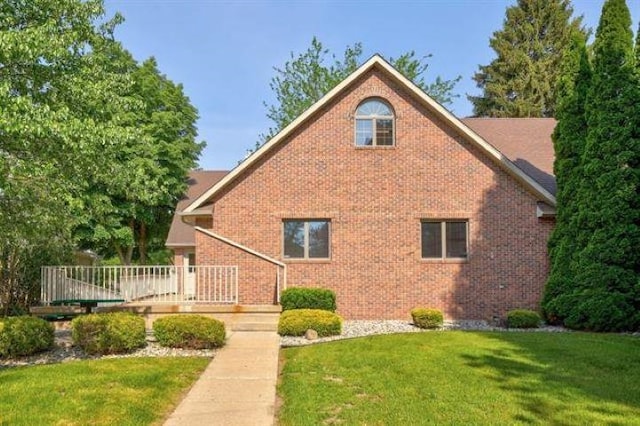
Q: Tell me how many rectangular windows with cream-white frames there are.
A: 2